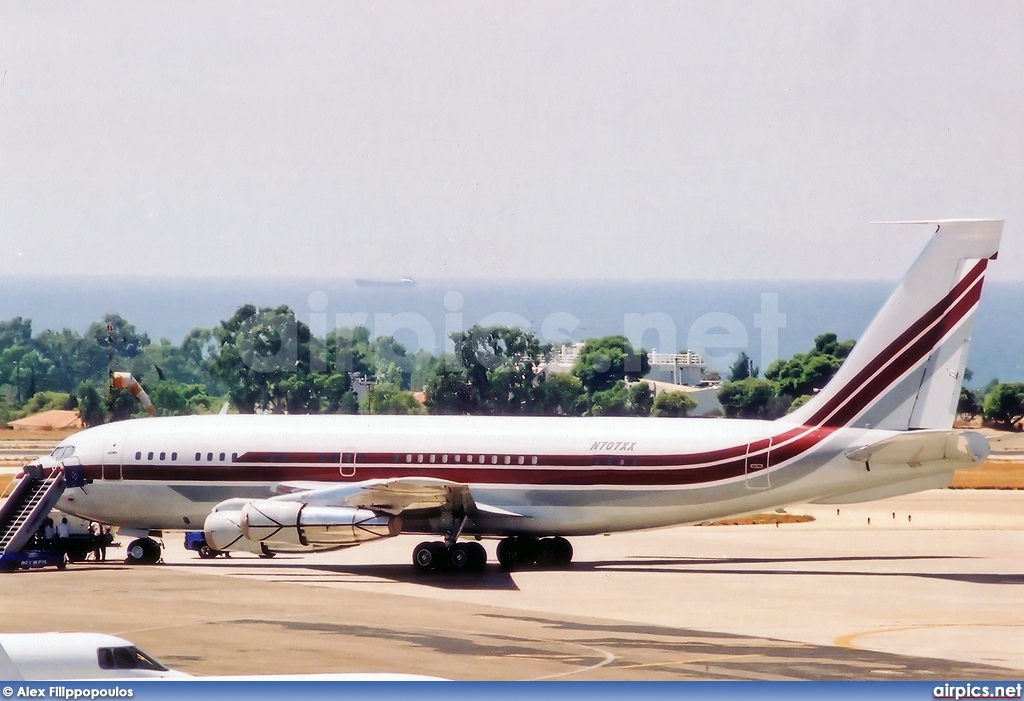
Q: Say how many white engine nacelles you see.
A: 2